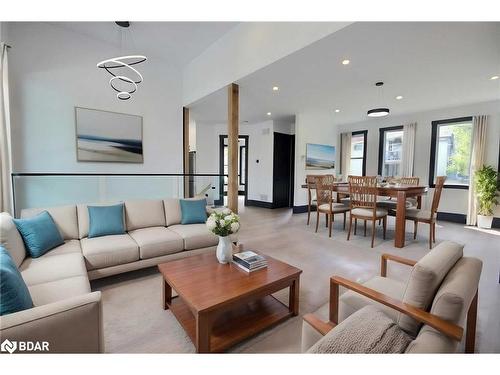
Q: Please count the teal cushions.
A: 4